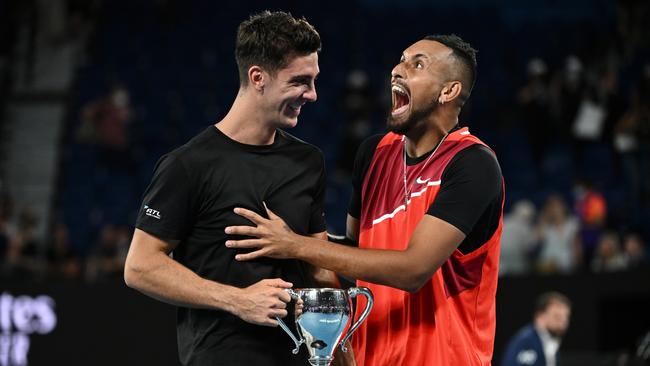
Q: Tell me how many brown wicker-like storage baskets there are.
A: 0